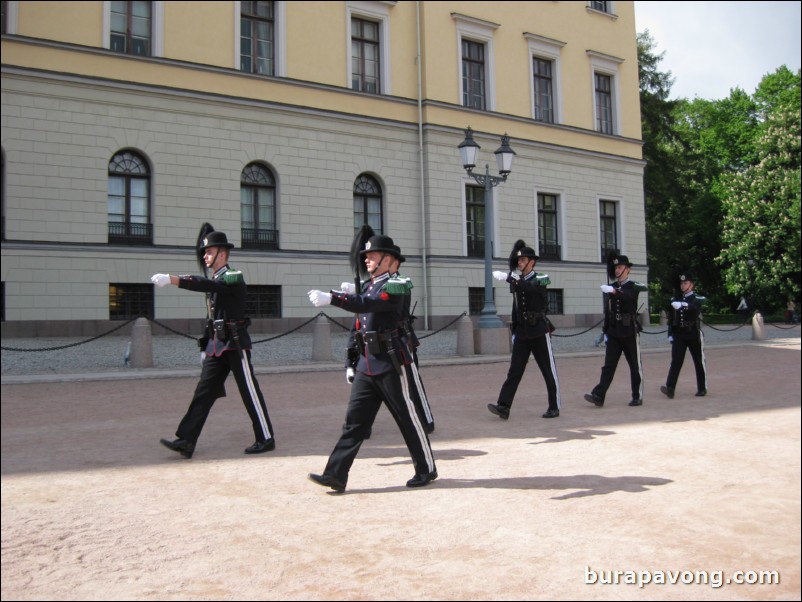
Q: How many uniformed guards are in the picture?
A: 6